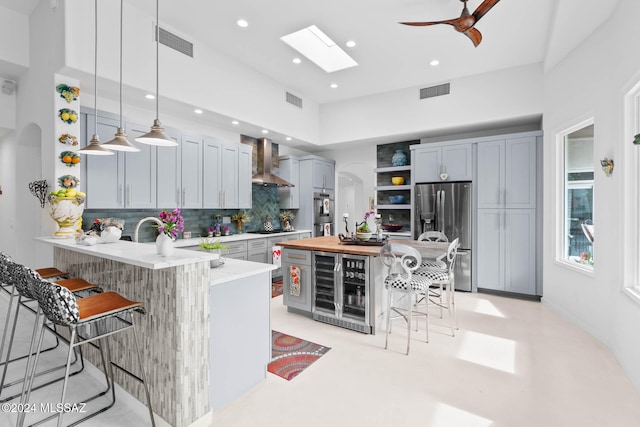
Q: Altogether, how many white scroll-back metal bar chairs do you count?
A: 3